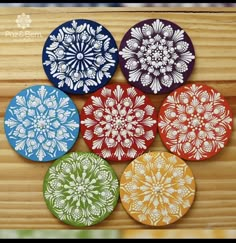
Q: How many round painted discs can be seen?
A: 7